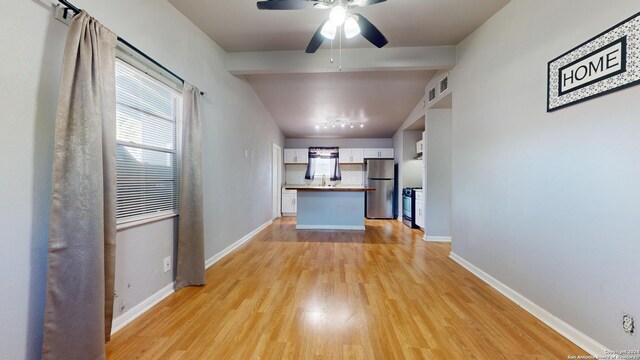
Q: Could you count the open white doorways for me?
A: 1